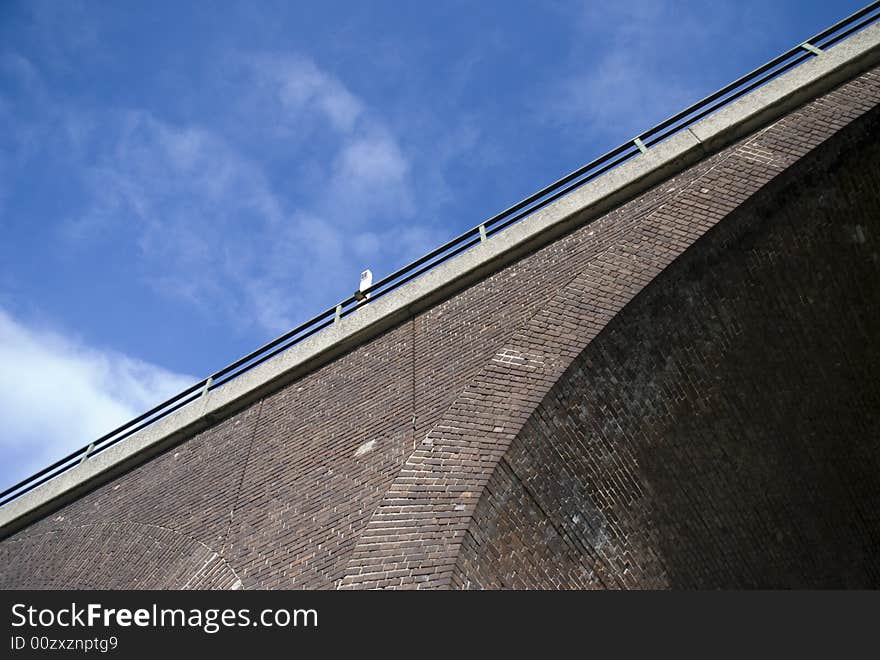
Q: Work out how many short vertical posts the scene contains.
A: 6